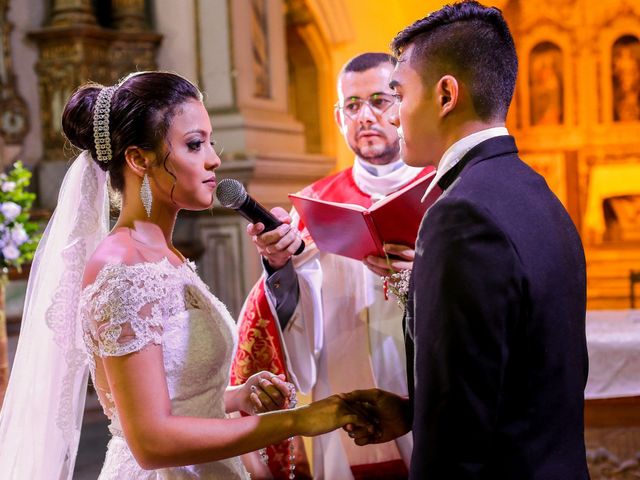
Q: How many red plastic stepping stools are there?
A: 0